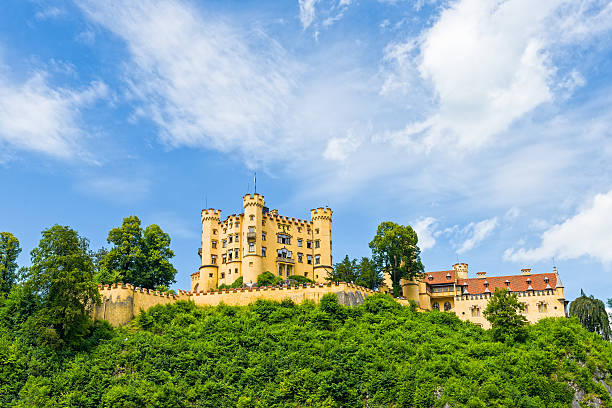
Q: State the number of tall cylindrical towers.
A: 3